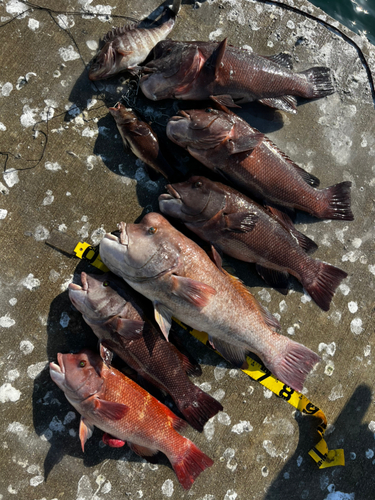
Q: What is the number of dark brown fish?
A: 5